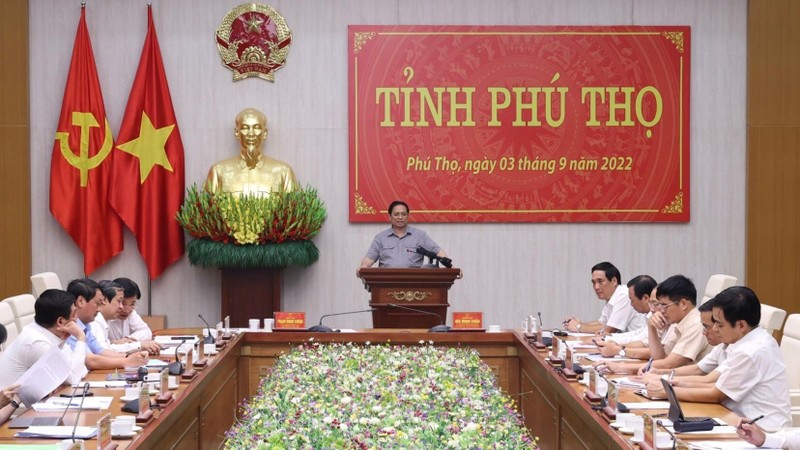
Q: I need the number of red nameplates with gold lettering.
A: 2